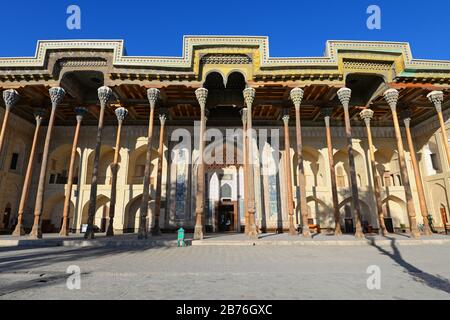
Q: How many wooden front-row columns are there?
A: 10